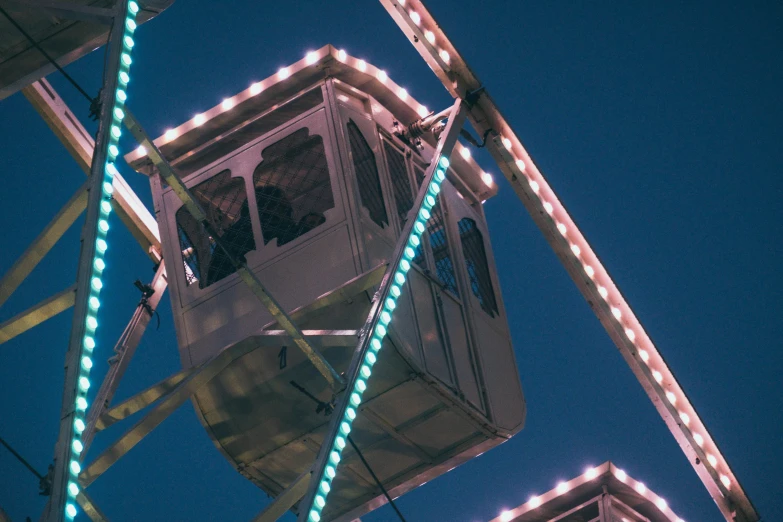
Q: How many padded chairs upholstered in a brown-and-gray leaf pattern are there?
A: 0